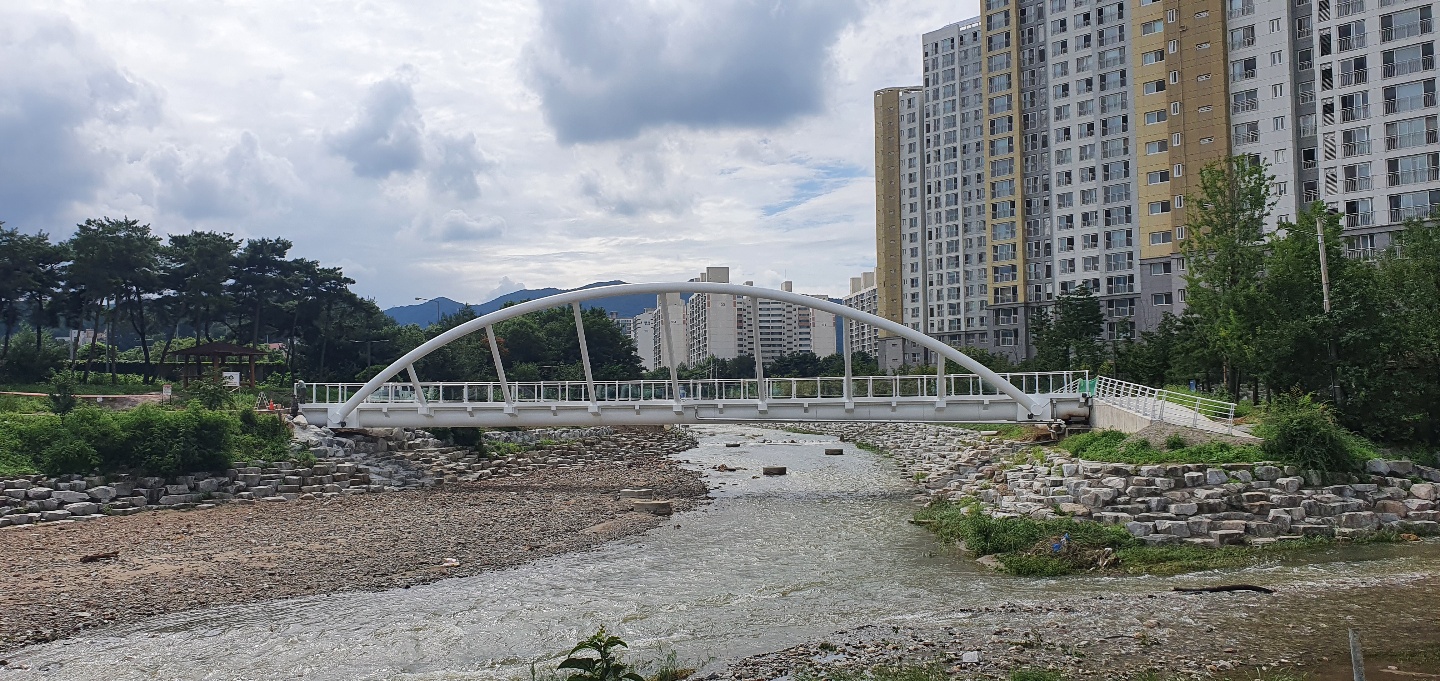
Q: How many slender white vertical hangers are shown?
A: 7